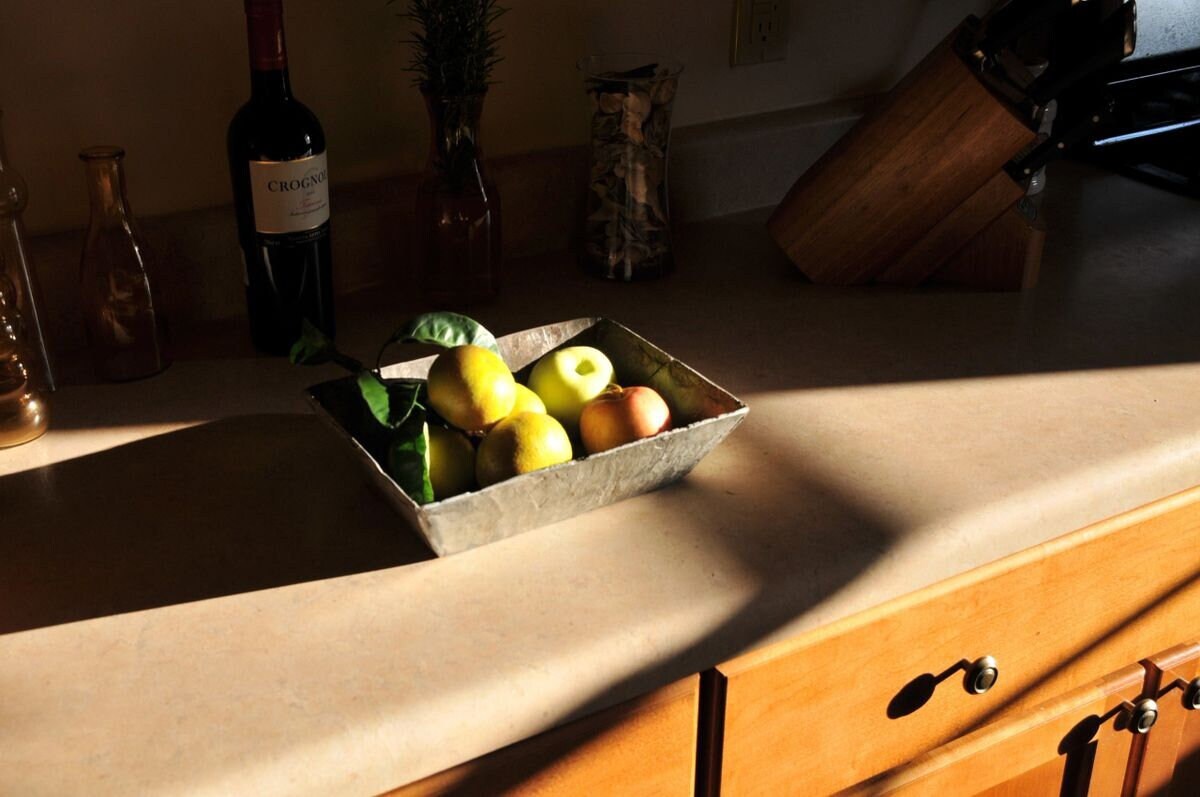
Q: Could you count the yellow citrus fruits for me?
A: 4